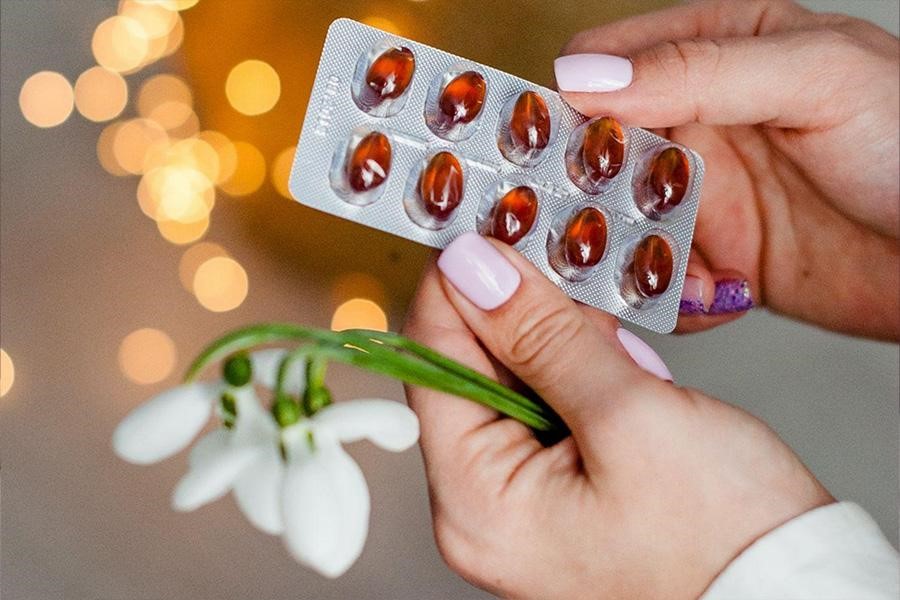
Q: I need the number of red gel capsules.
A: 10